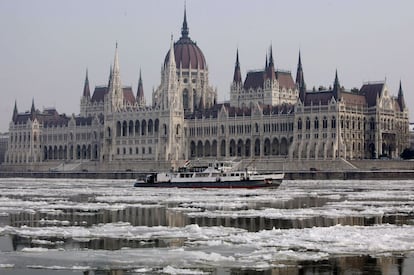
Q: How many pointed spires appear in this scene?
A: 14